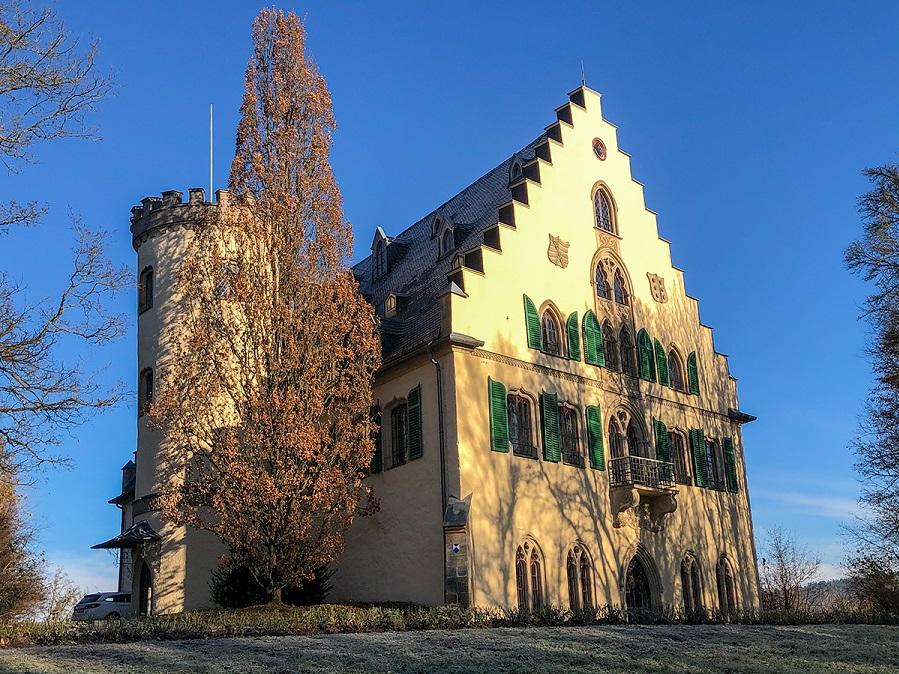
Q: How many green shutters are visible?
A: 14